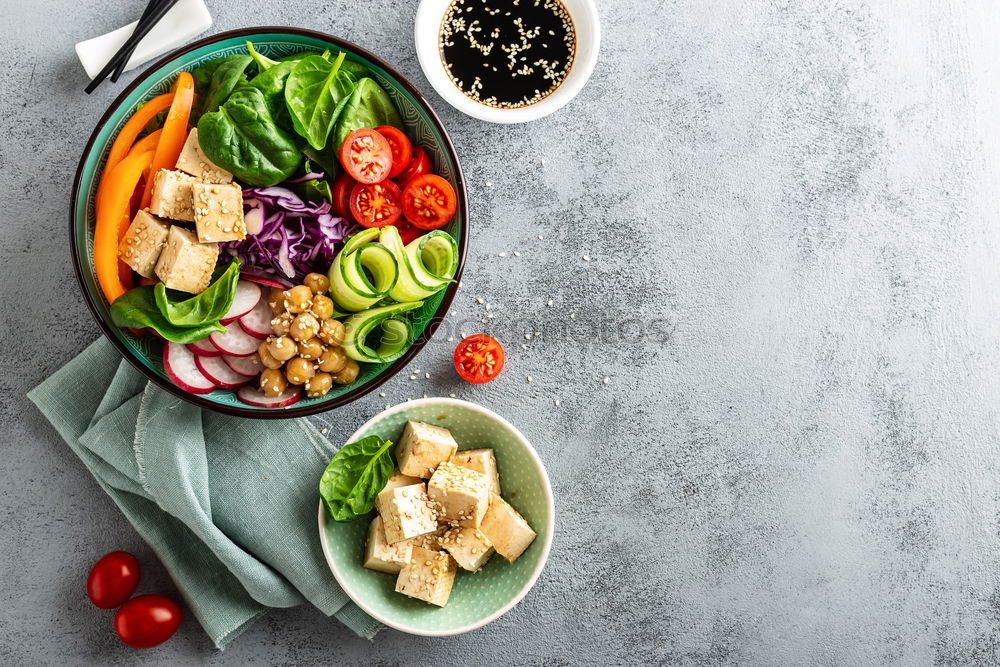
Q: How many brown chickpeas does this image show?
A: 15